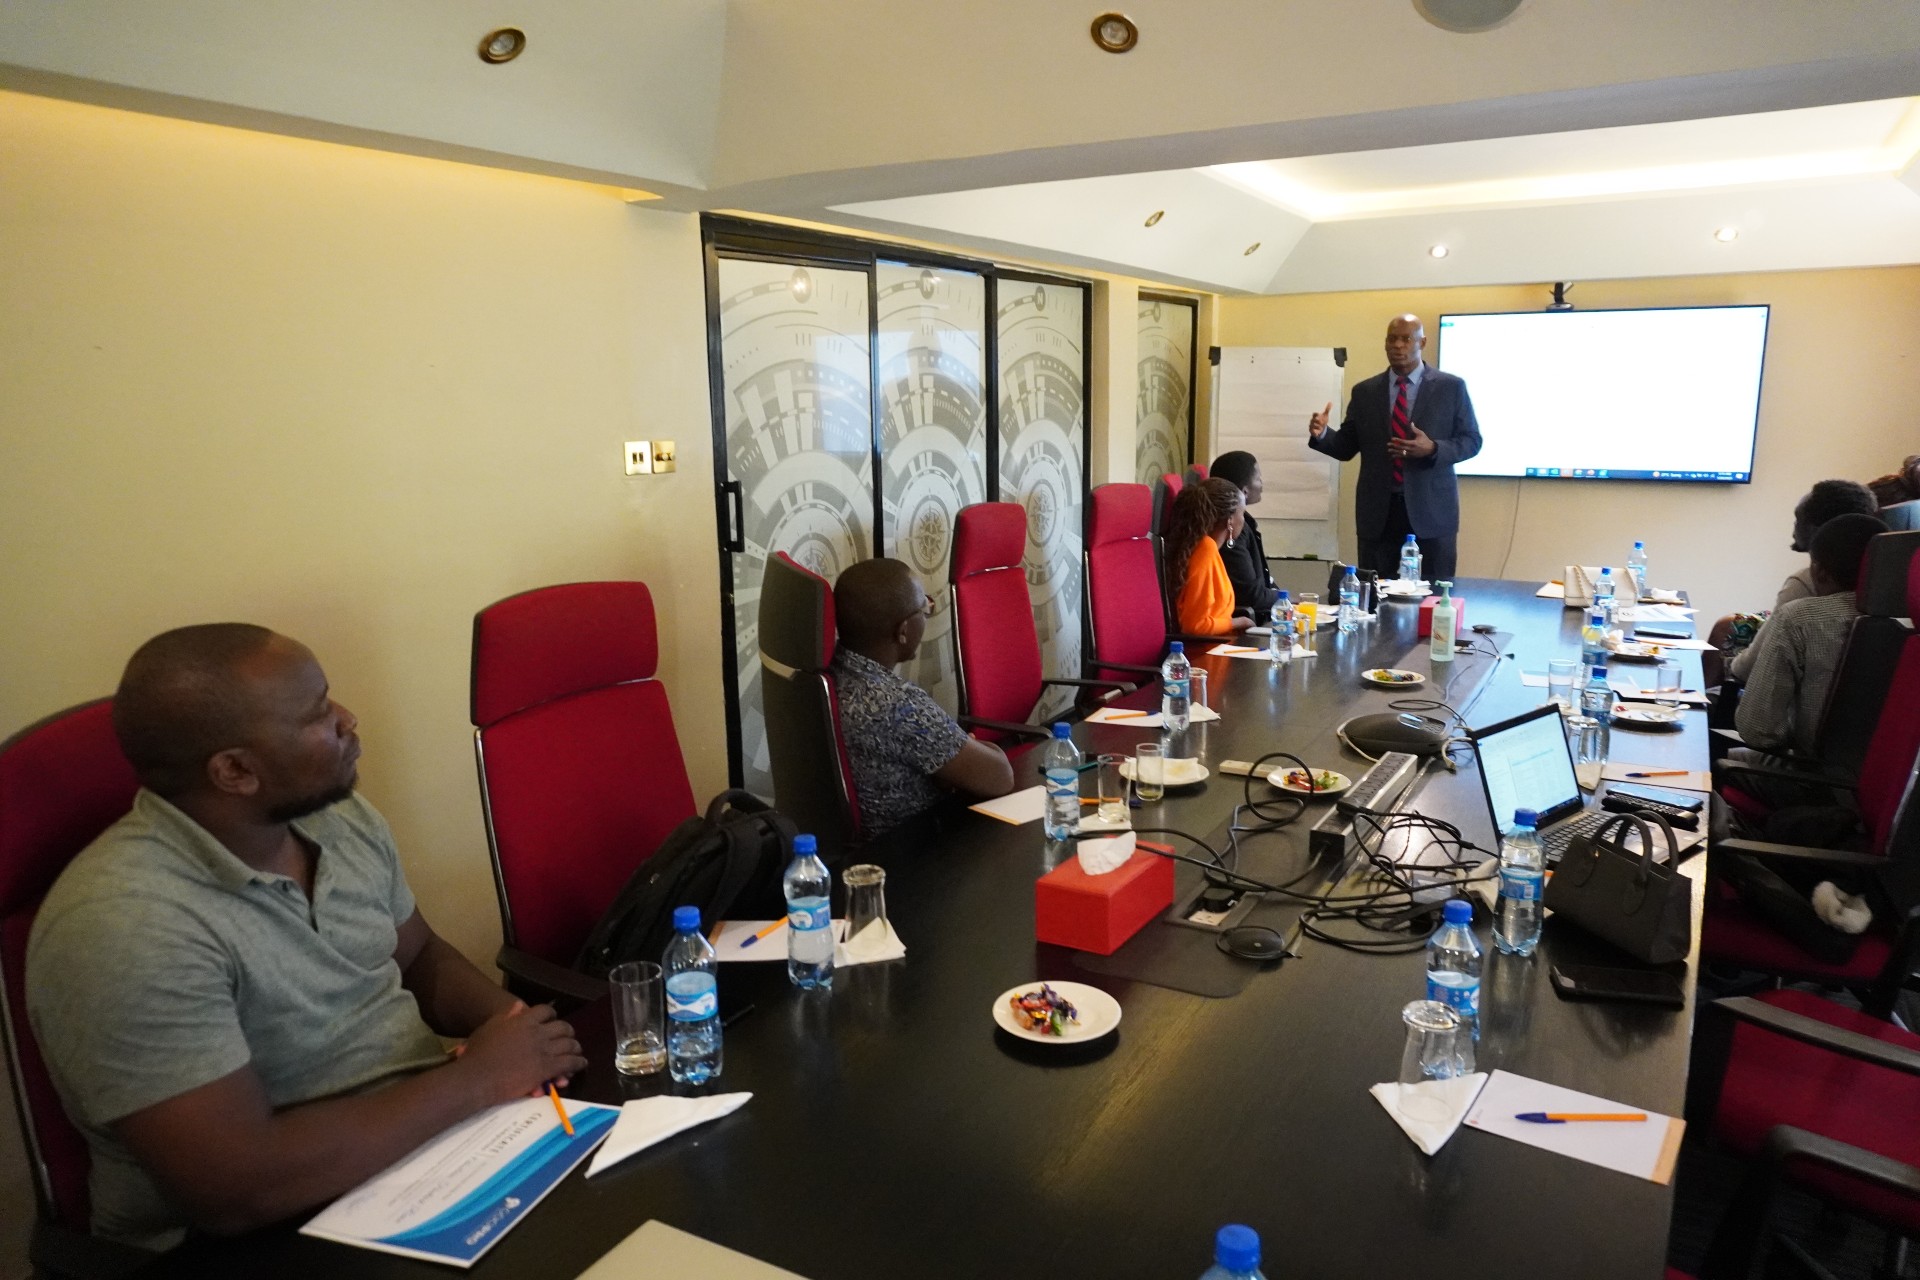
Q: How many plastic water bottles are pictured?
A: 14